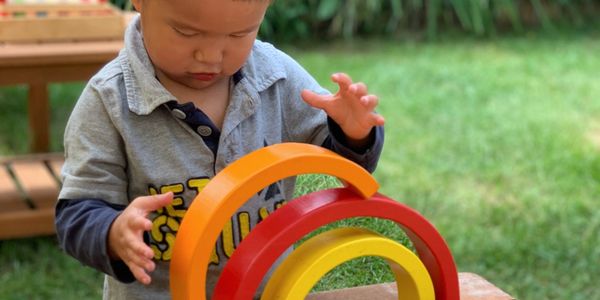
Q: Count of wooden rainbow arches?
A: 3